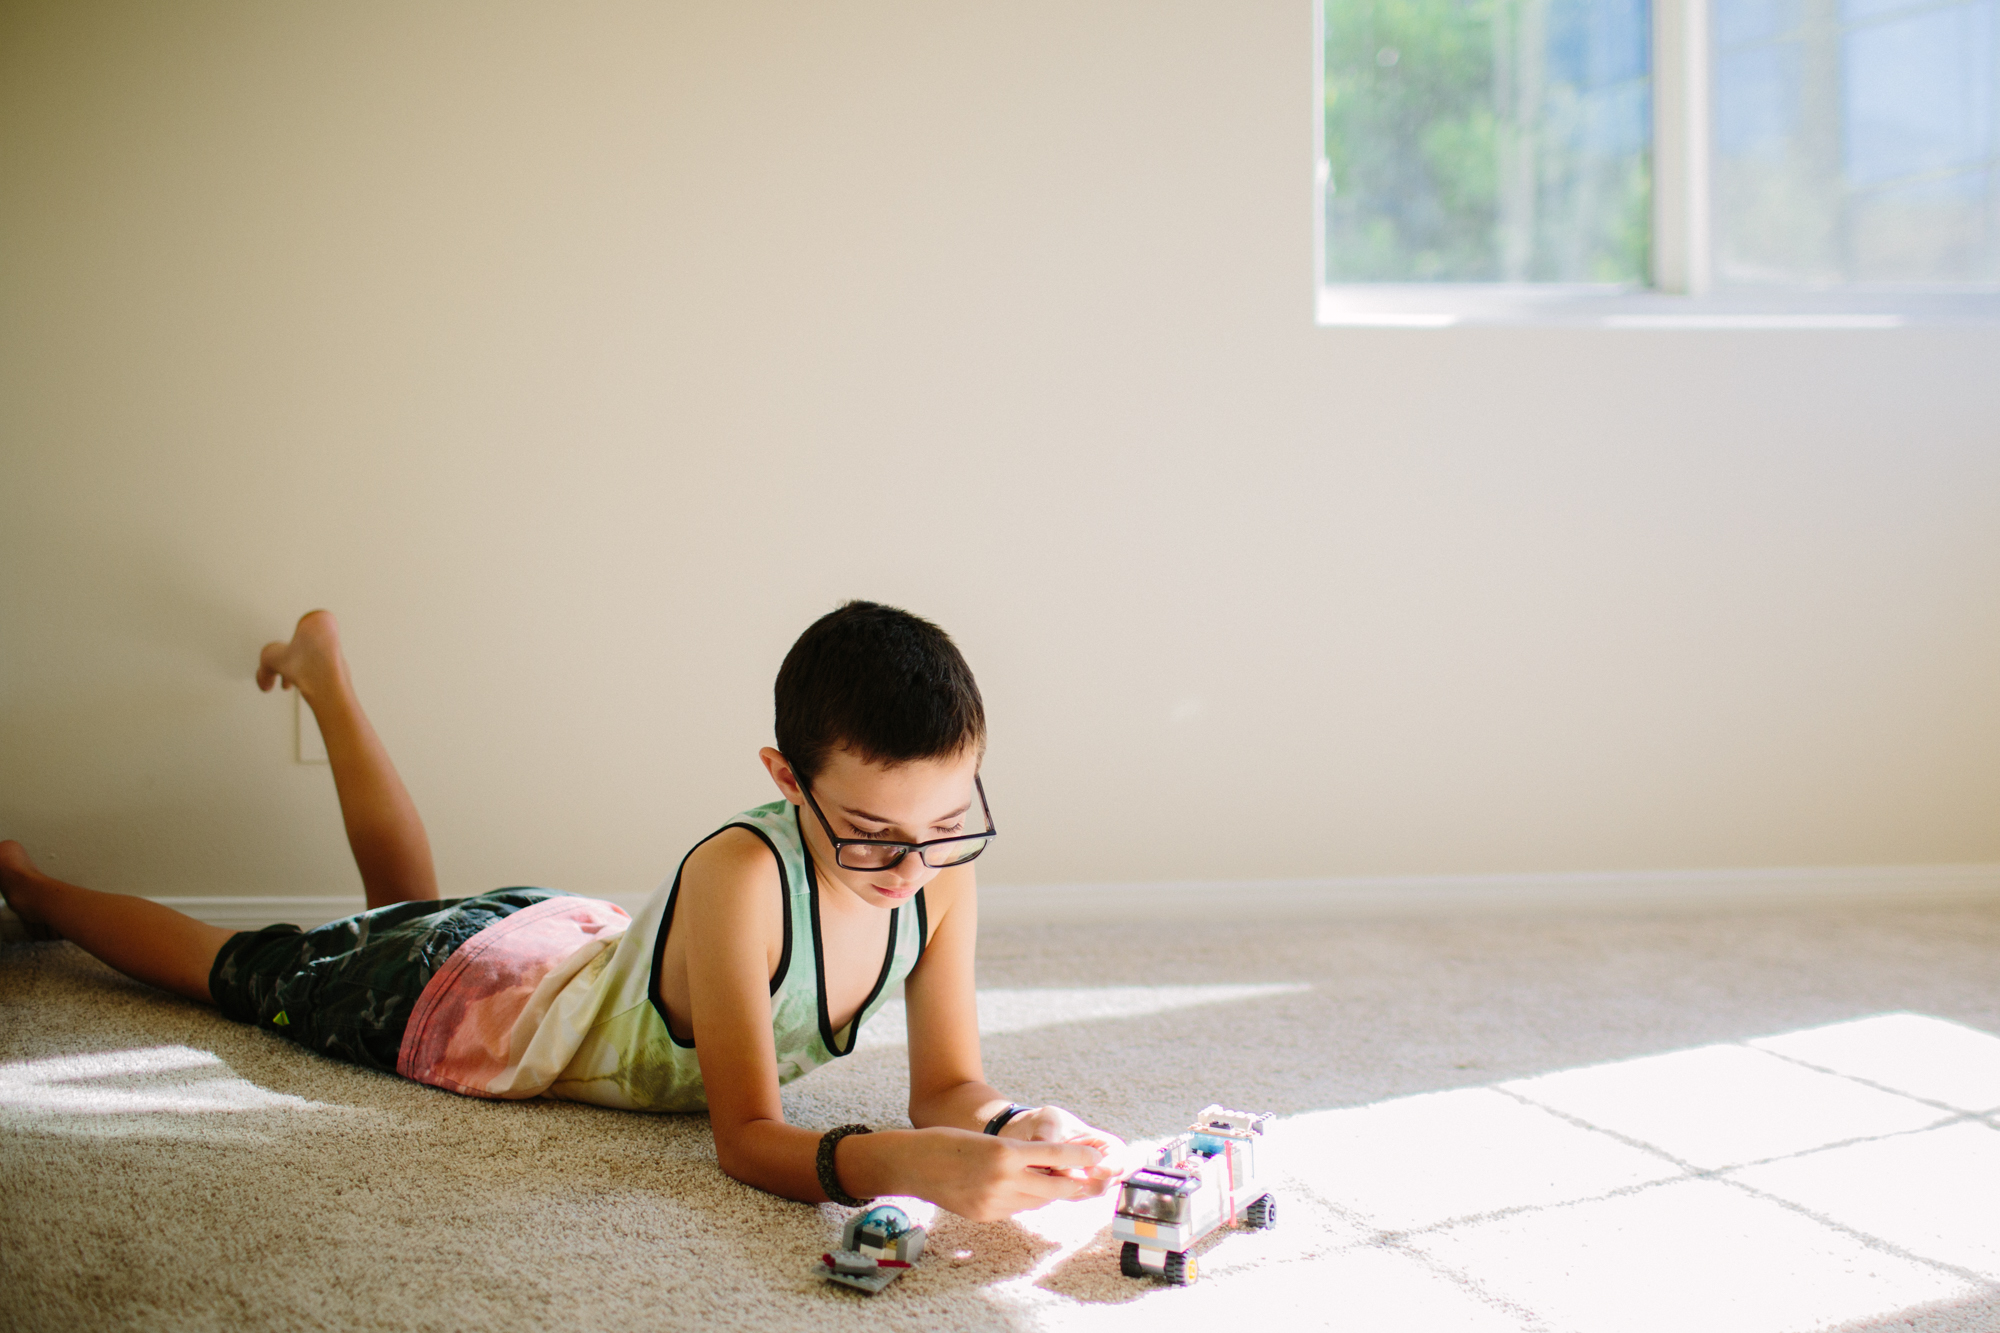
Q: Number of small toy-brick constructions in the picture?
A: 2